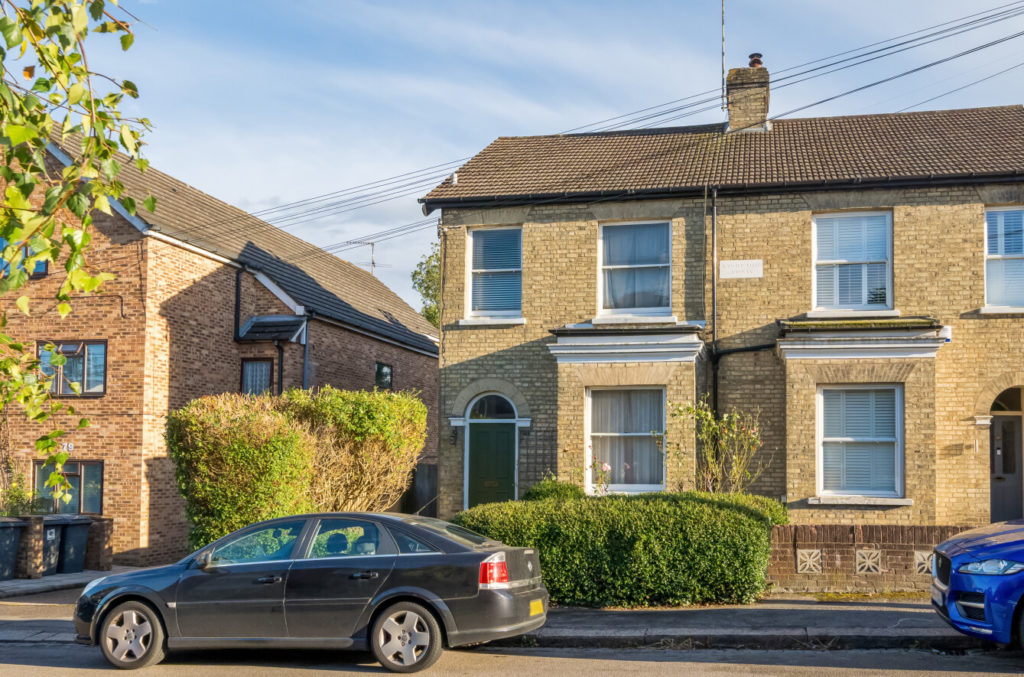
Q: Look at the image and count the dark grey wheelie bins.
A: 3